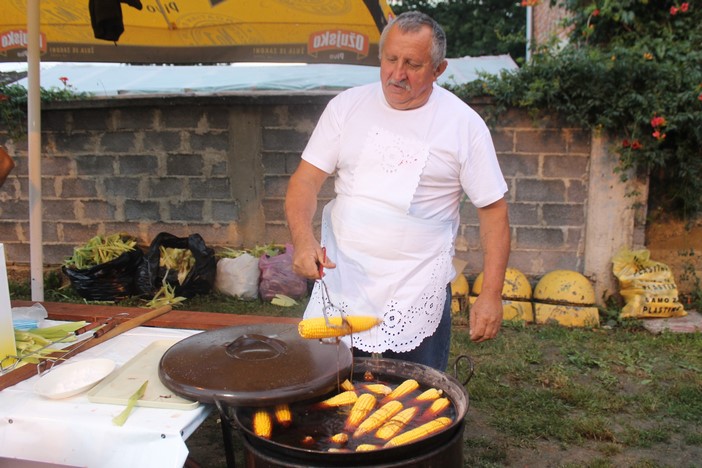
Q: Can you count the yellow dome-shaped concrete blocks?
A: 3